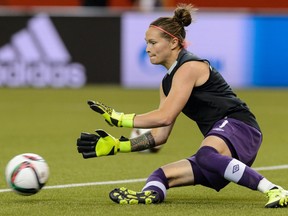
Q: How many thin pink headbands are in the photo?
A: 1